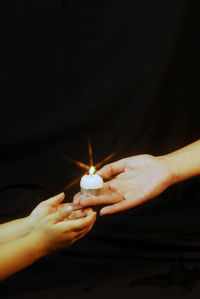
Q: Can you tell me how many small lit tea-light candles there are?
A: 1